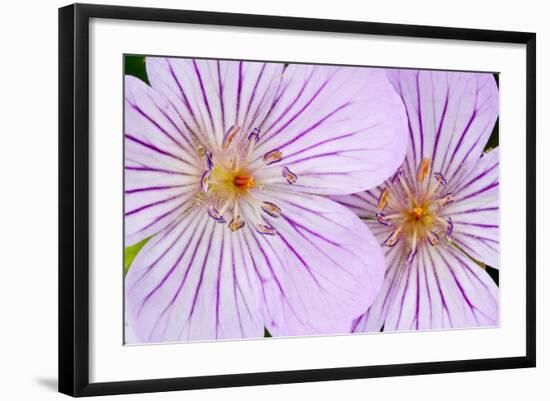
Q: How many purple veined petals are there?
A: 10